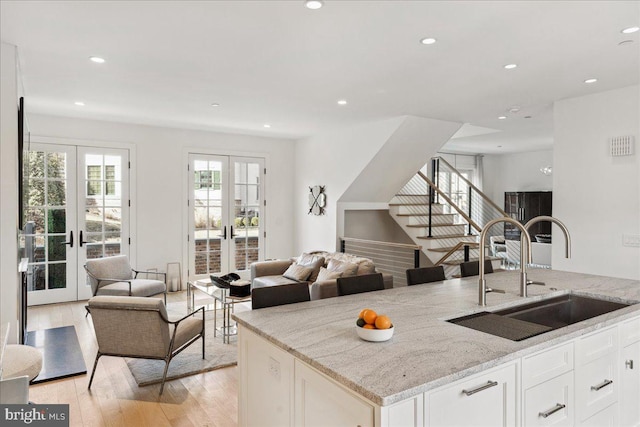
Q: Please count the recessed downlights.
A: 10